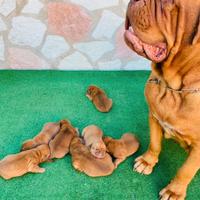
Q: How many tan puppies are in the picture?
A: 7